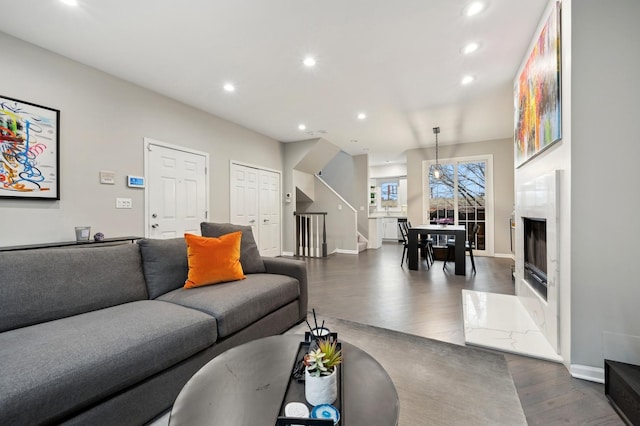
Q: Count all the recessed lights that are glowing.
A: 8